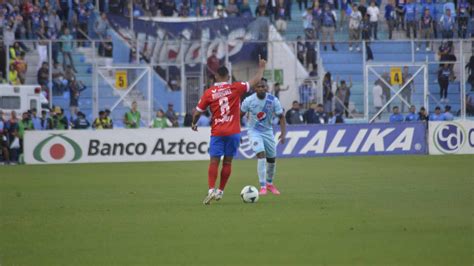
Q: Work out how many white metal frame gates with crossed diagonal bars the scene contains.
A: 2